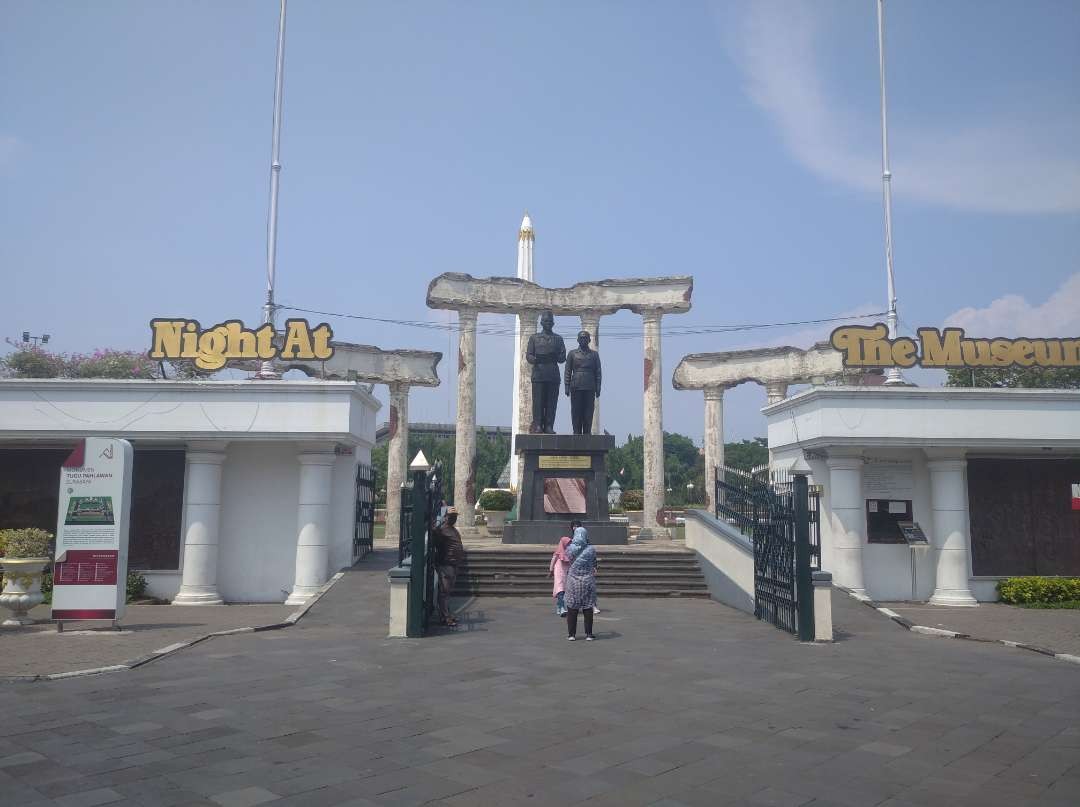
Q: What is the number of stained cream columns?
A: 7